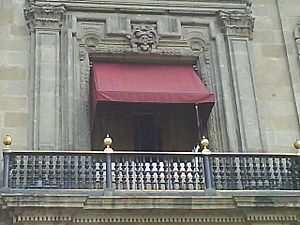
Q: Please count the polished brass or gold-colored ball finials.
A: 4